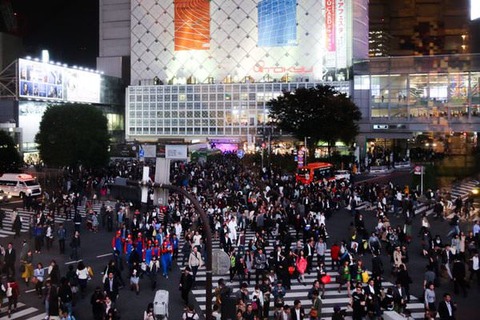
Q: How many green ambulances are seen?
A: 0